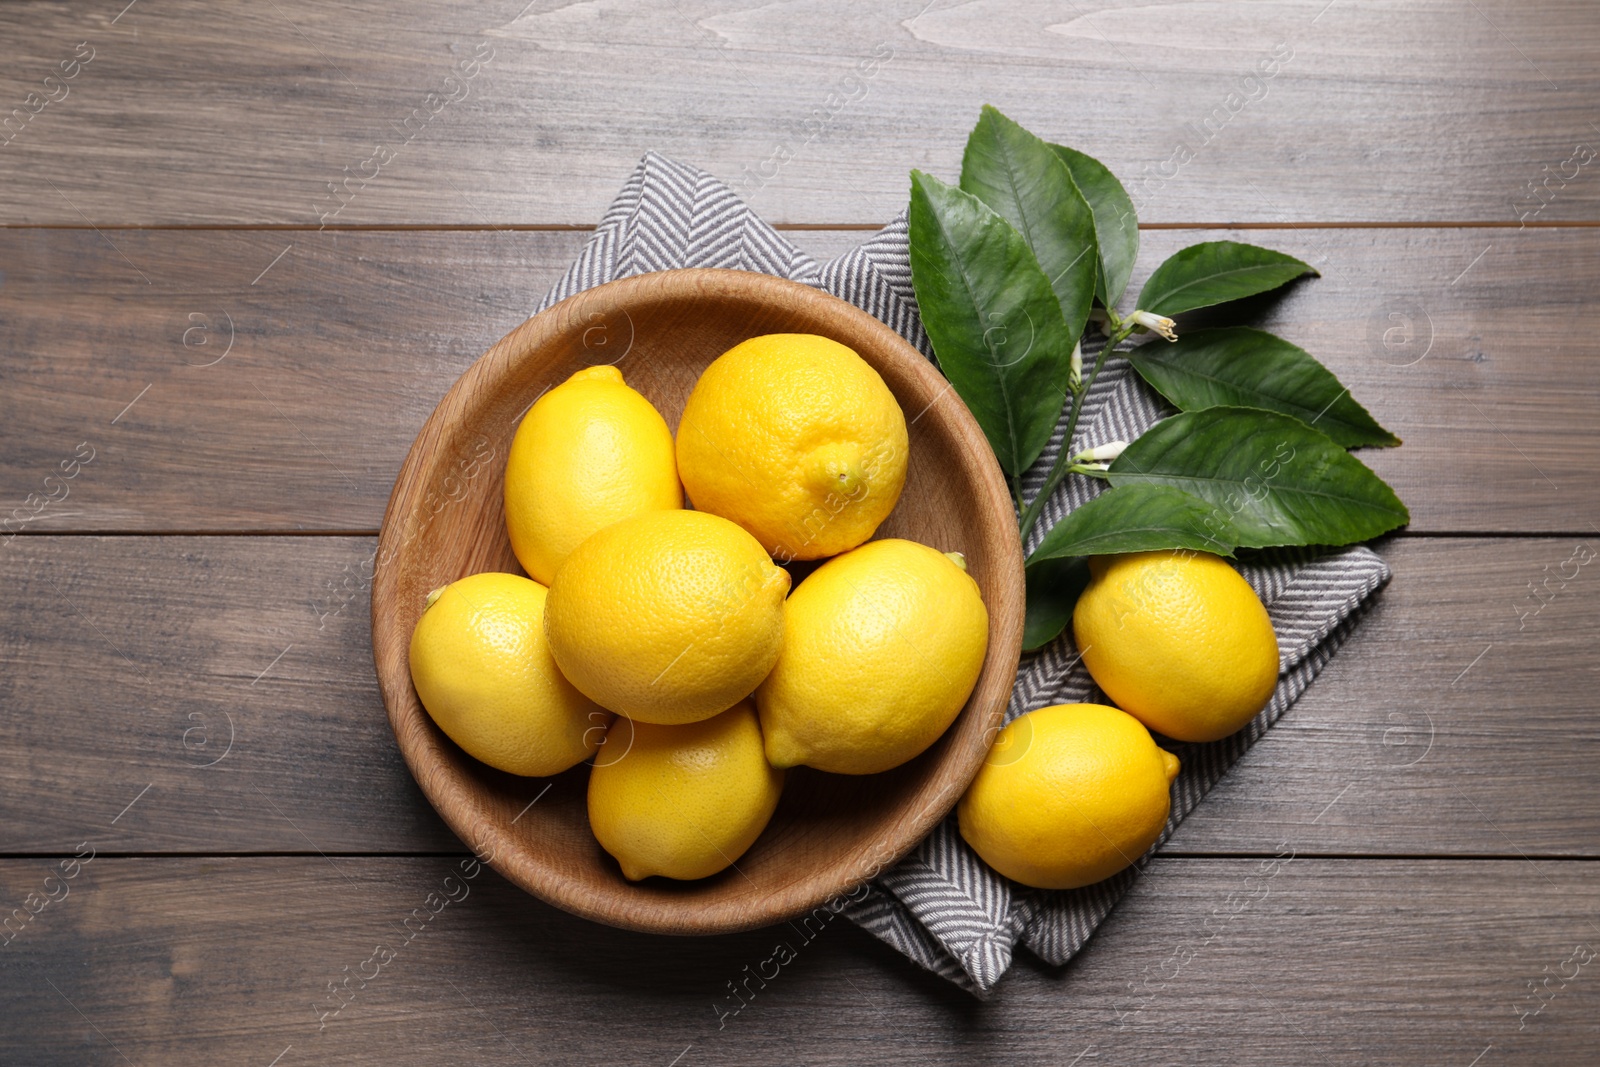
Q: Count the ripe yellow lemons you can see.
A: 8